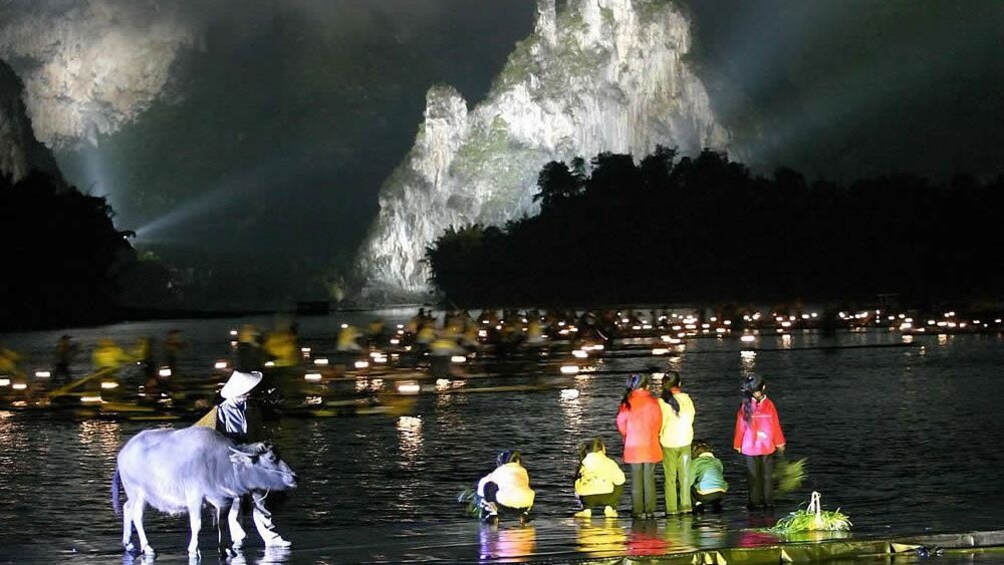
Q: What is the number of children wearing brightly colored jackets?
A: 6